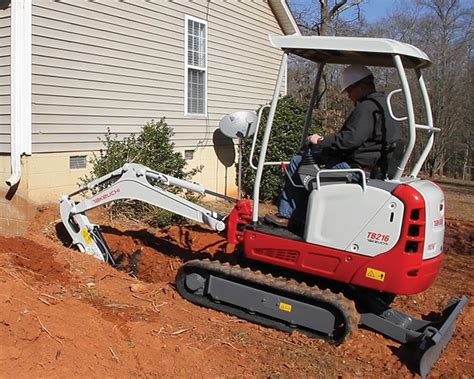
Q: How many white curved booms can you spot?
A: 1